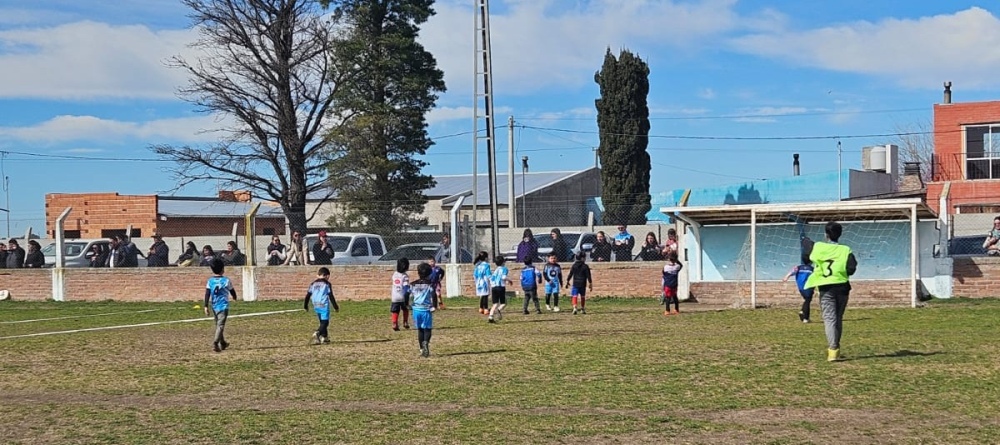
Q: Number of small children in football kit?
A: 12